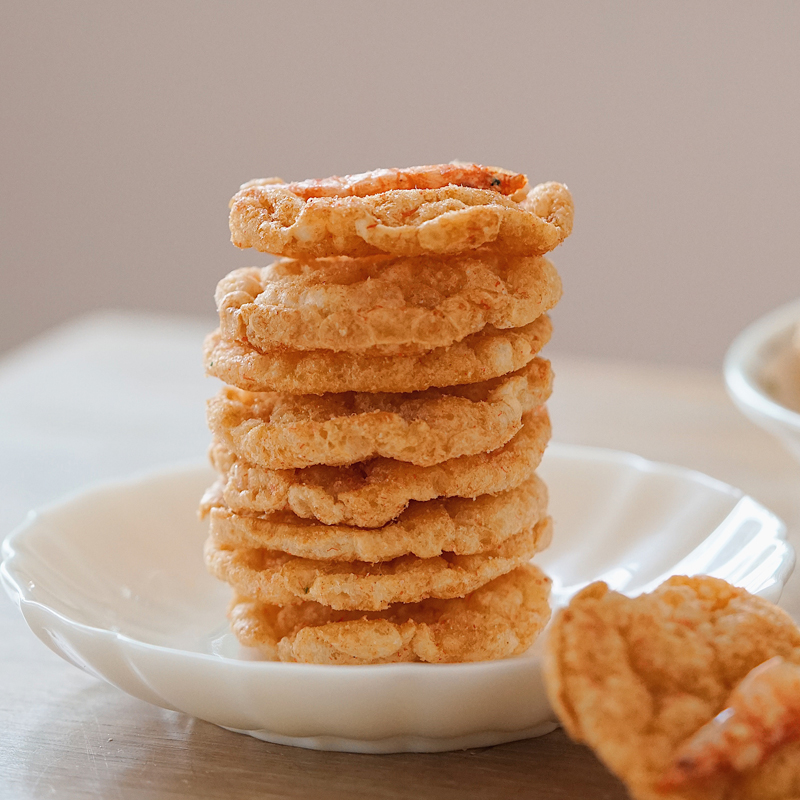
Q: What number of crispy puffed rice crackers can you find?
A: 9